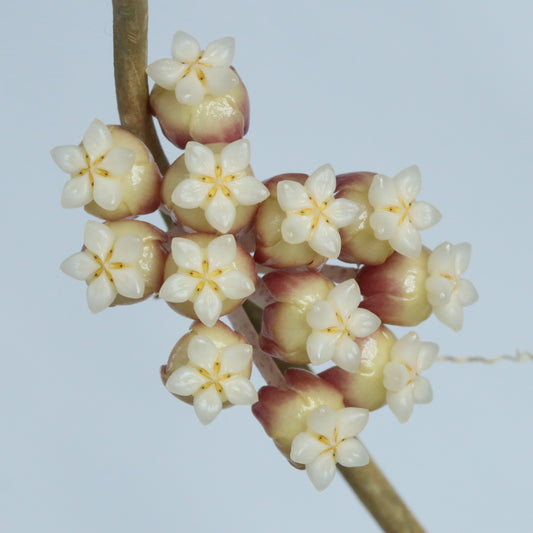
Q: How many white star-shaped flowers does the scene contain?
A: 12